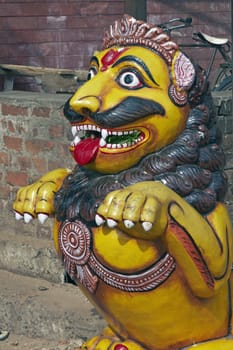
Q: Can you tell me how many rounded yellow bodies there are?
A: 1